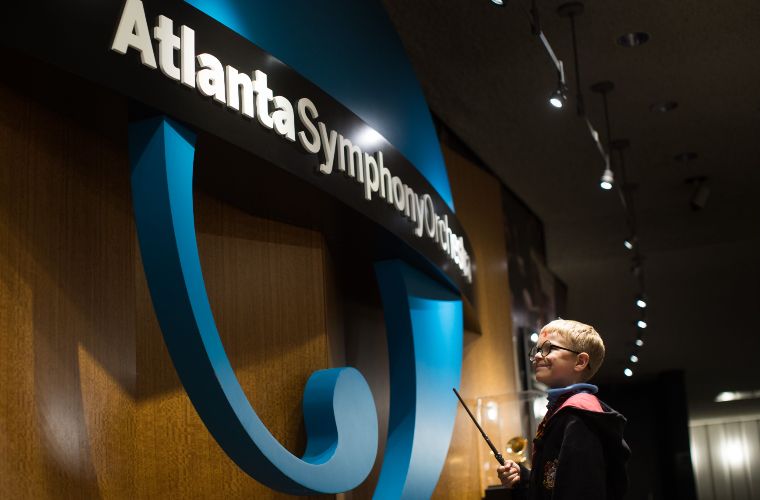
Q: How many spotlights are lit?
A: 9